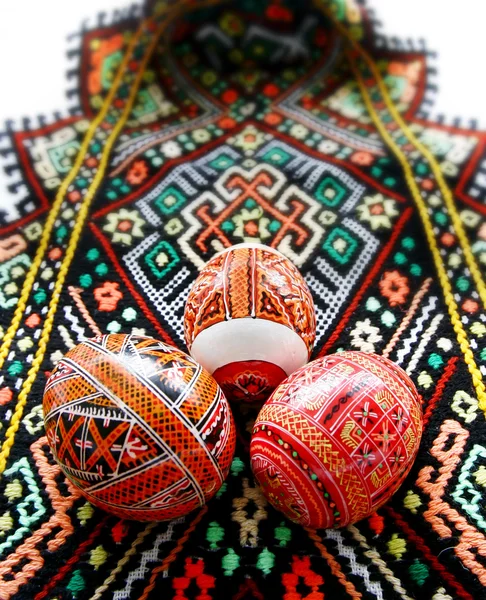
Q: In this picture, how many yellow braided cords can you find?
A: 4